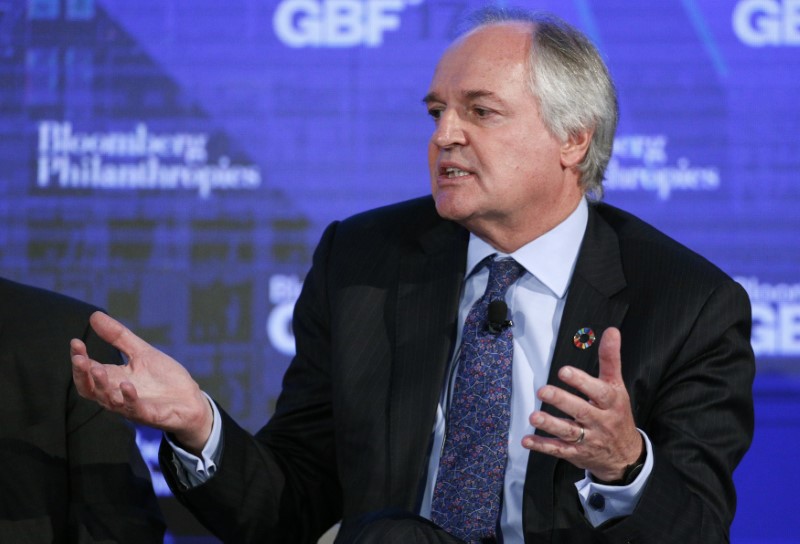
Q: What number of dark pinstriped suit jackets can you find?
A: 1